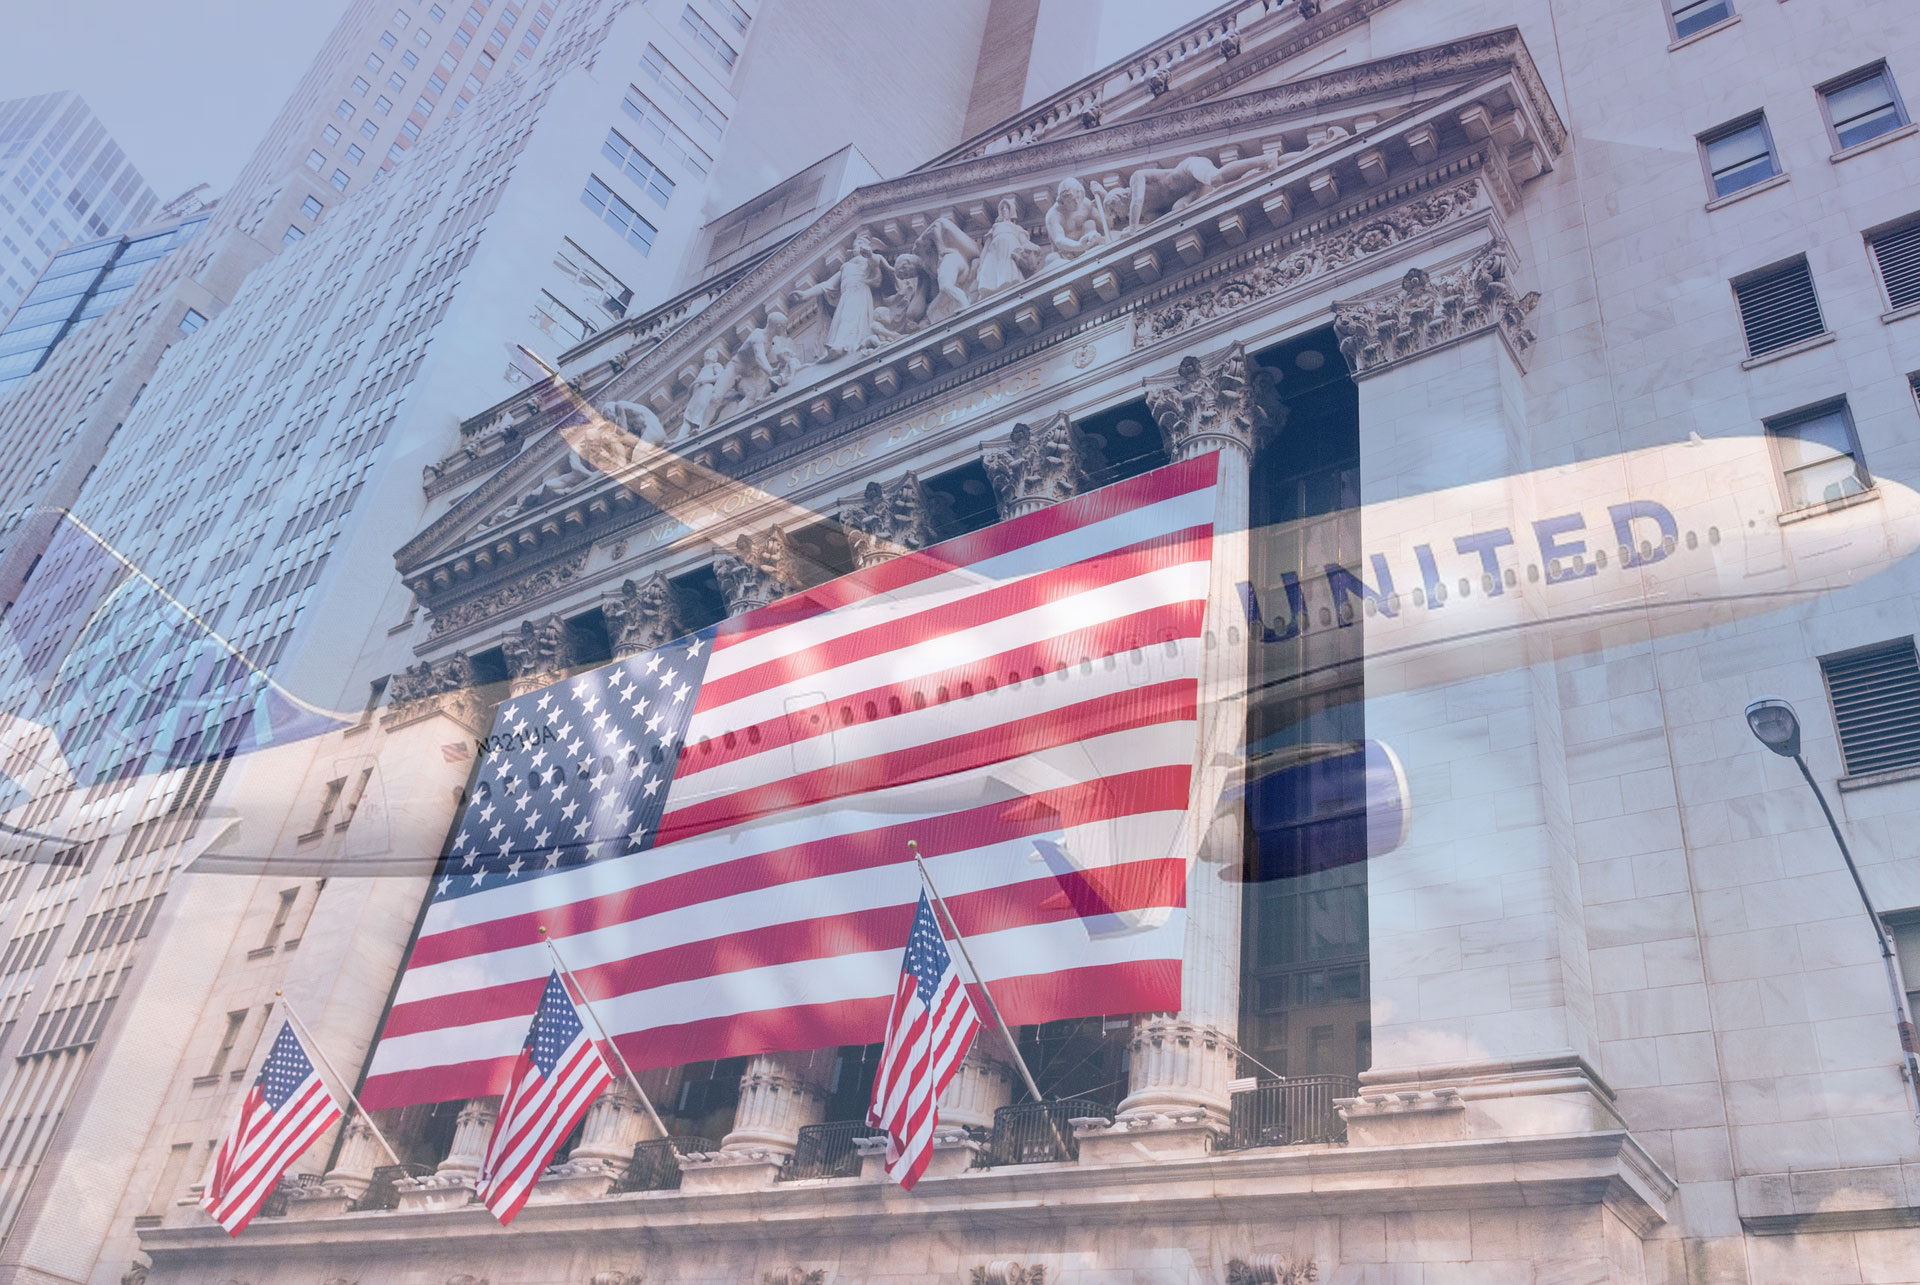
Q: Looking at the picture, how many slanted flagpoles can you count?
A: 3